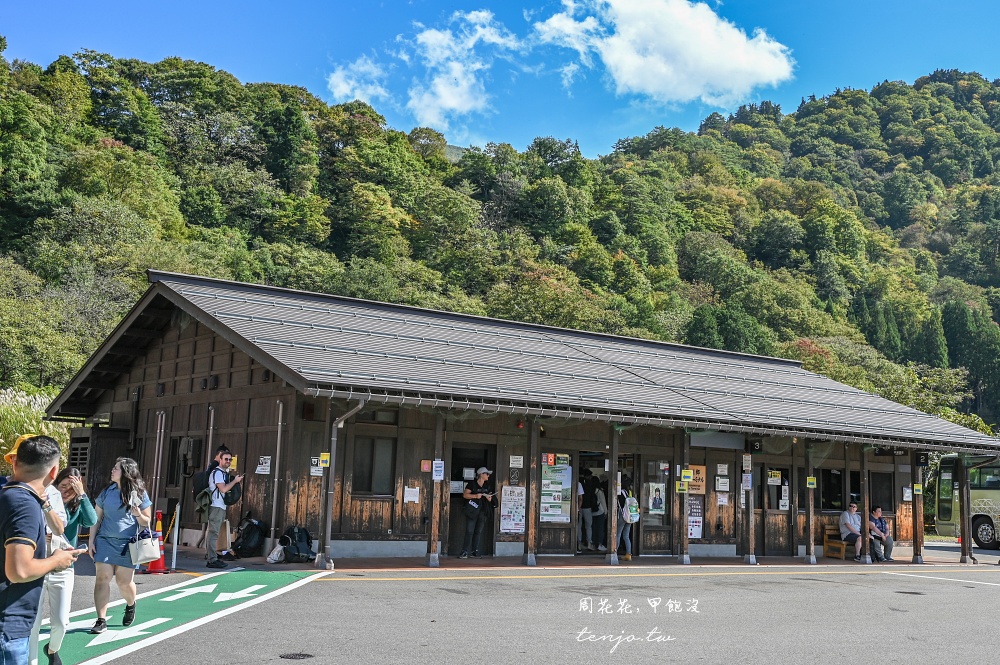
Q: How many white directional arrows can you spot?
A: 4